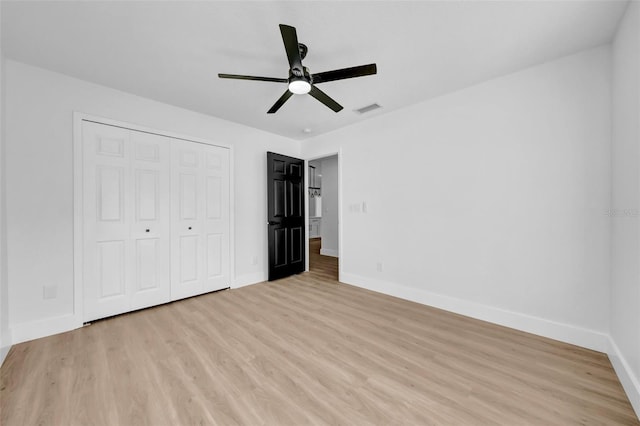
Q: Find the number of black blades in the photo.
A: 5